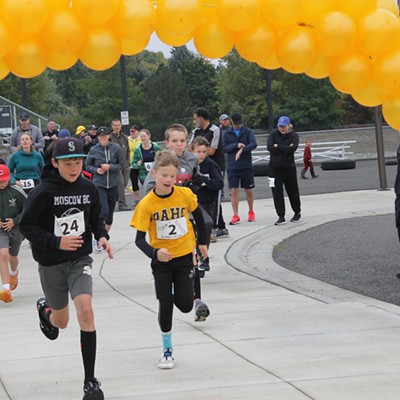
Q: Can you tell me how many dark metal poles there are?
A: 4